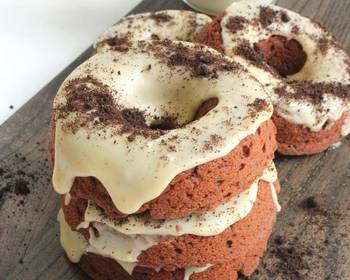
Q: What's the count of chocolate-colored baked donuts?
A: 5